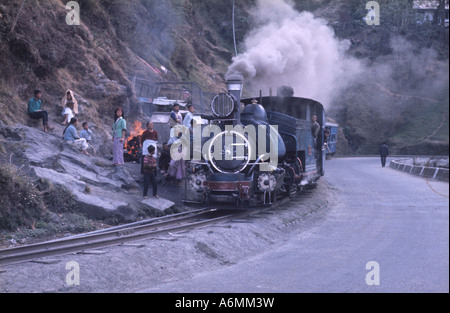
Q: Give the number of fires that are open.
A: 1